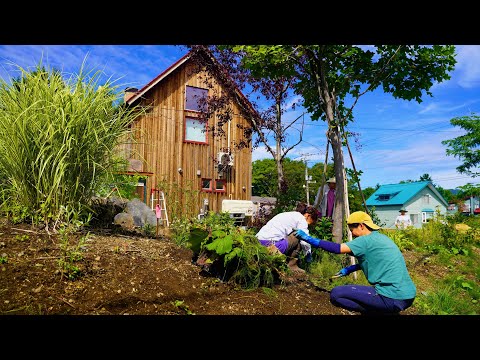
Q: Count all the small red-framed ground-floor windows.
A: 2